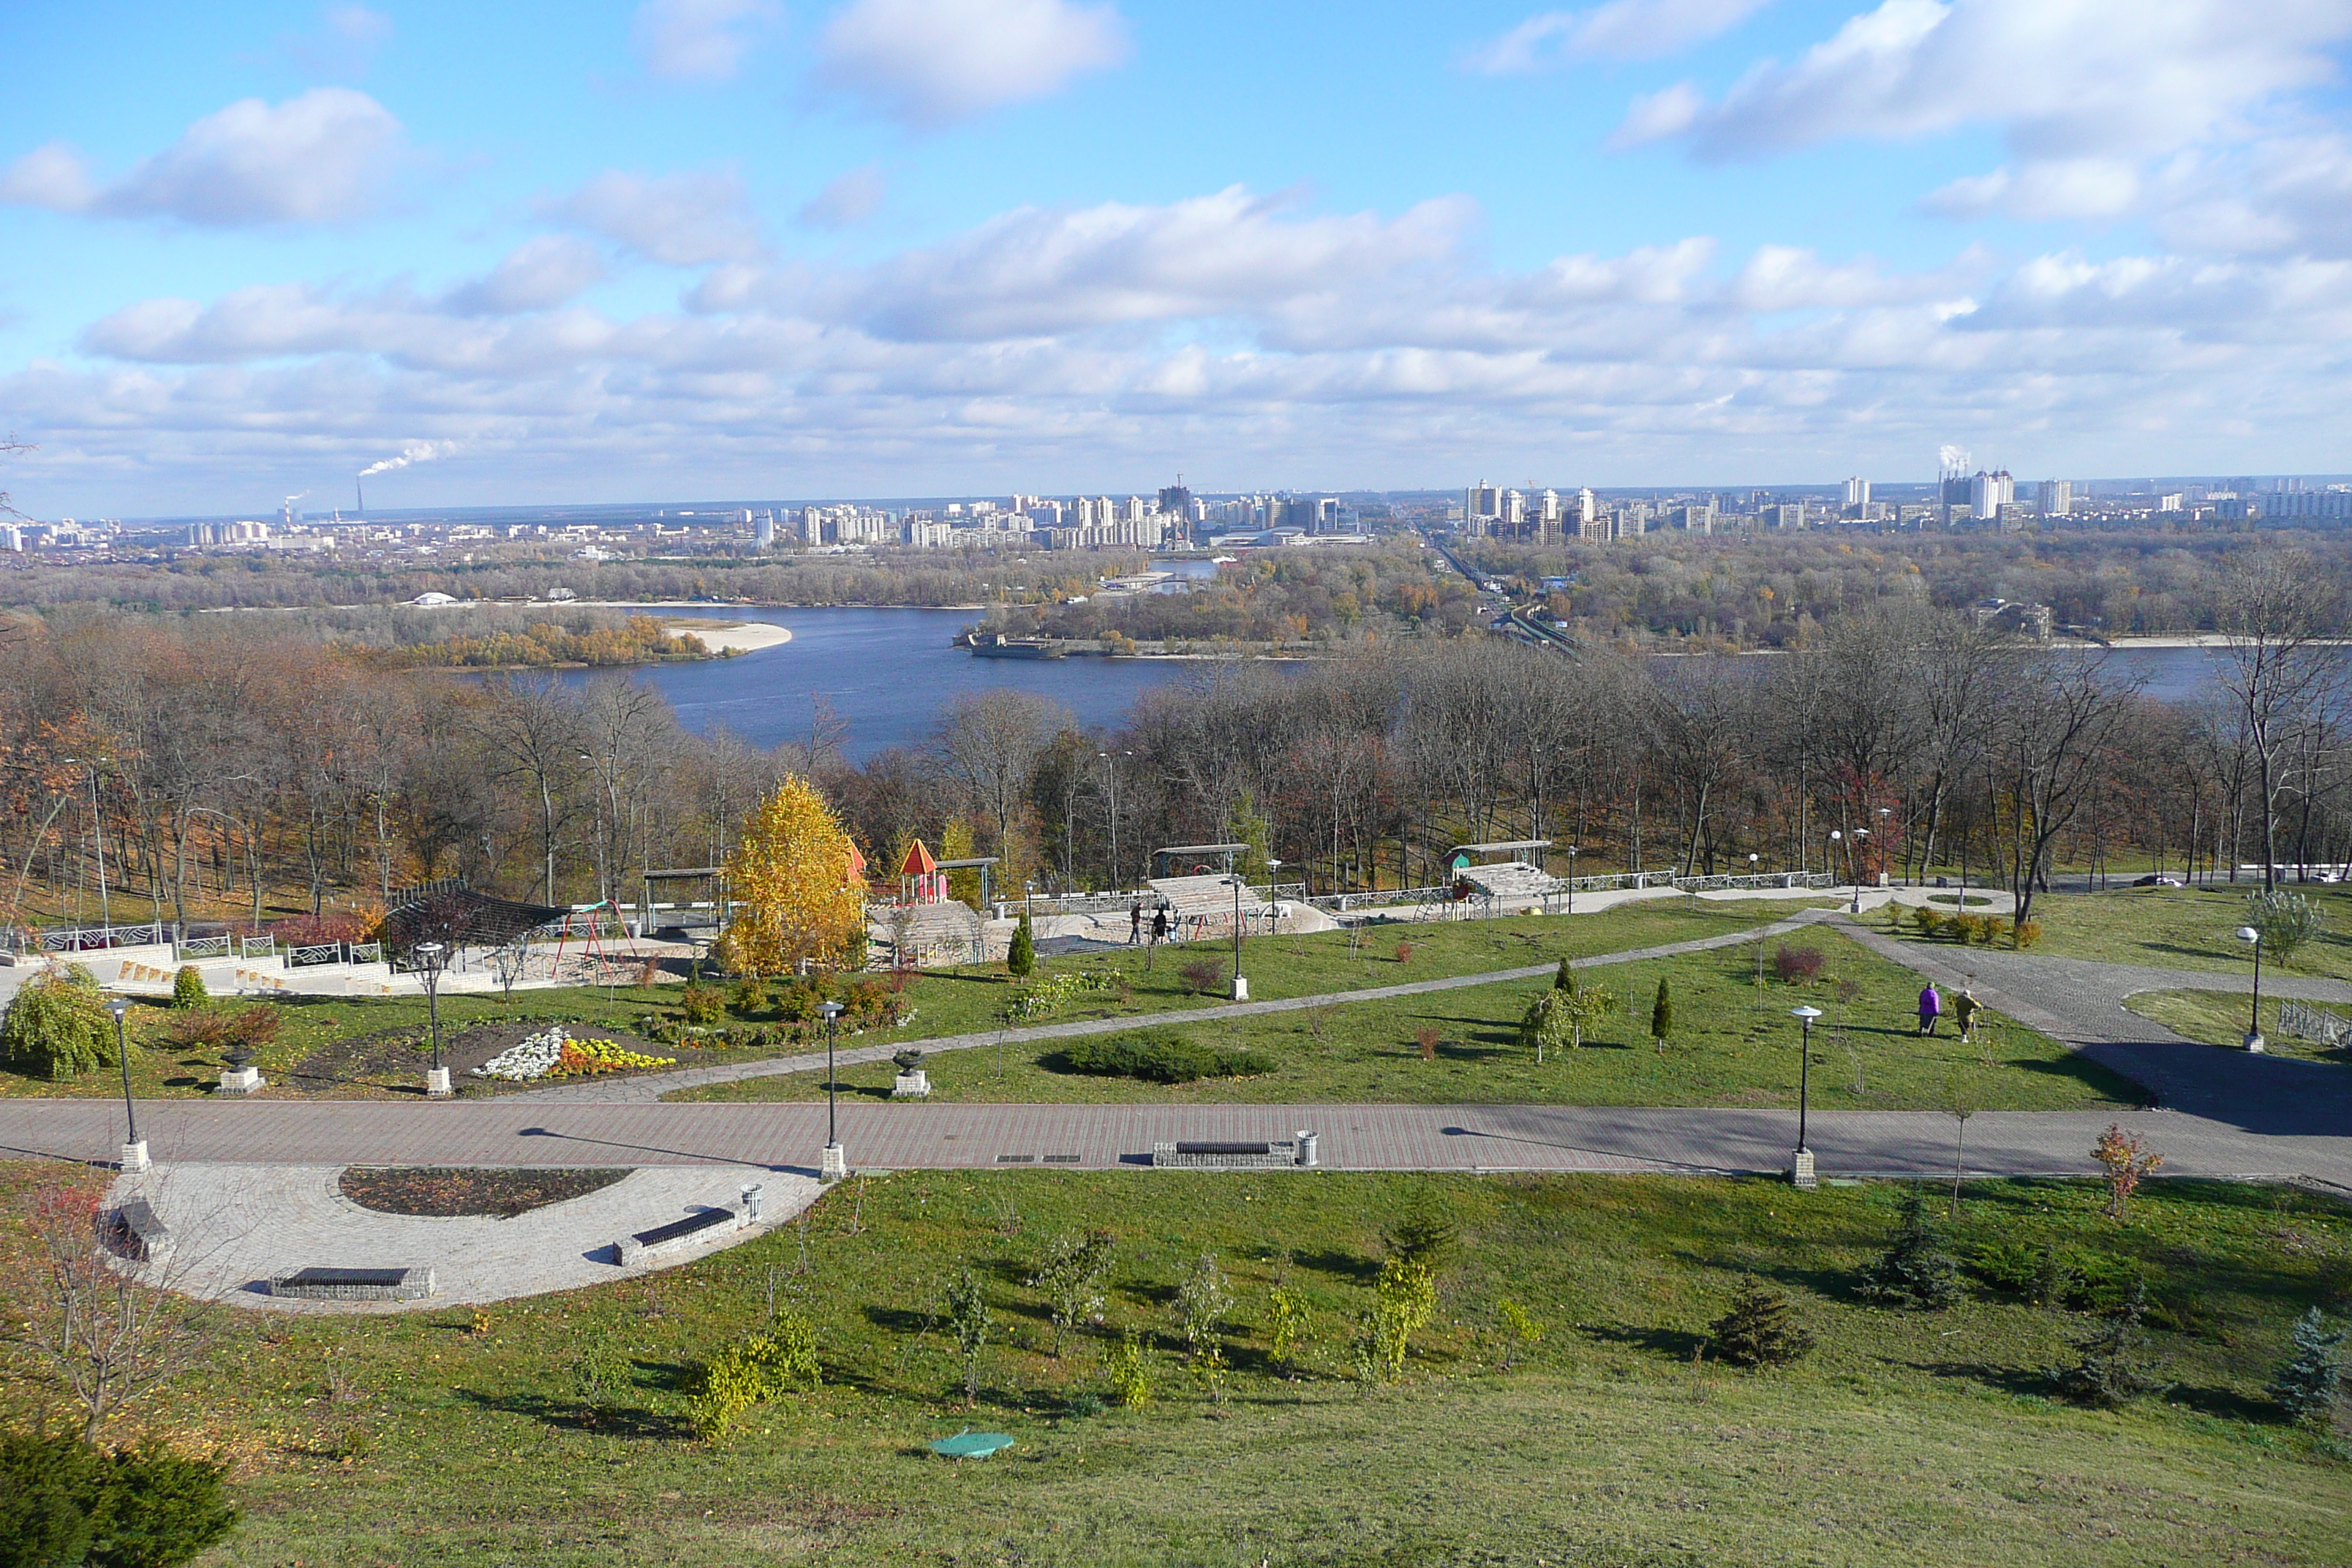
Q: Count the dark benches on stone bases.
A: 4